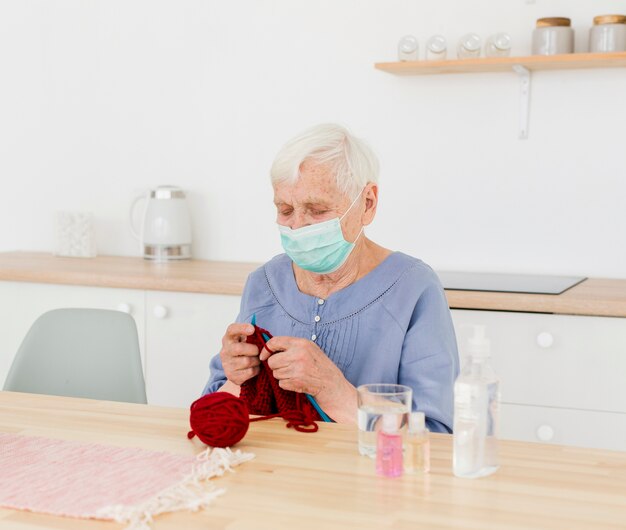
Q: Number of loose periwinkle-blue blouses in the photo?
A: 1